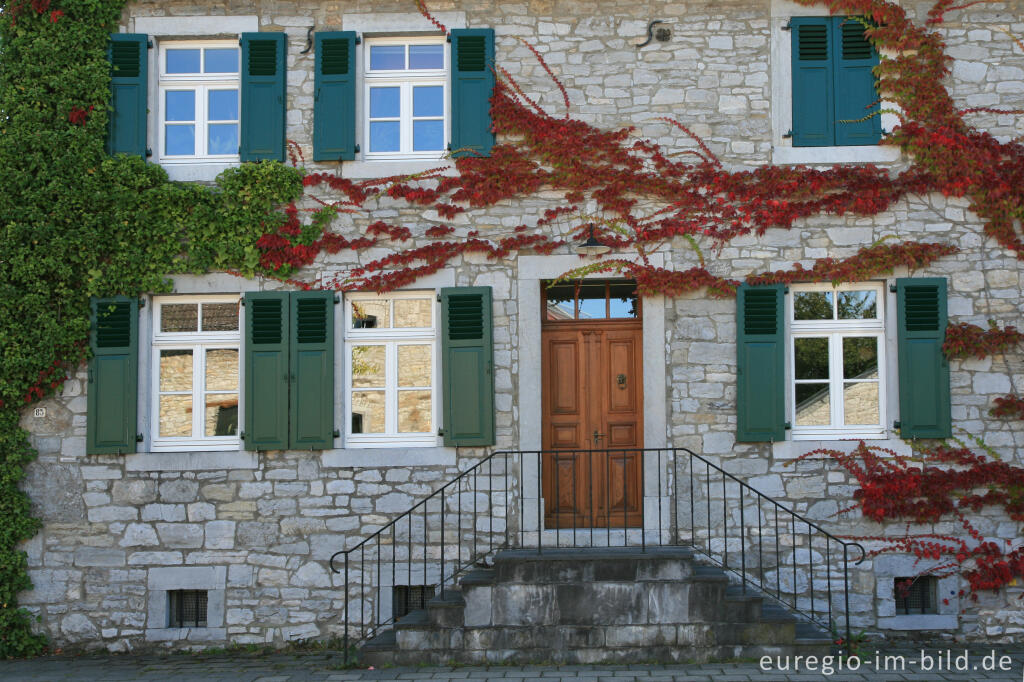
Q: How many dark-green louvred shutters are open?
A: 10